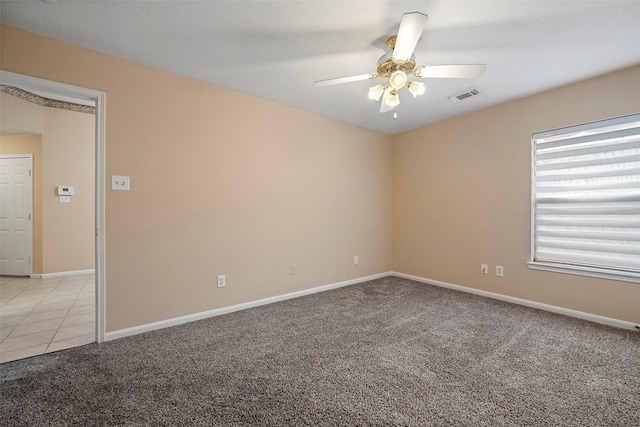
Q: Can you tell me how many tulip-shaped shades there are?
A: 4